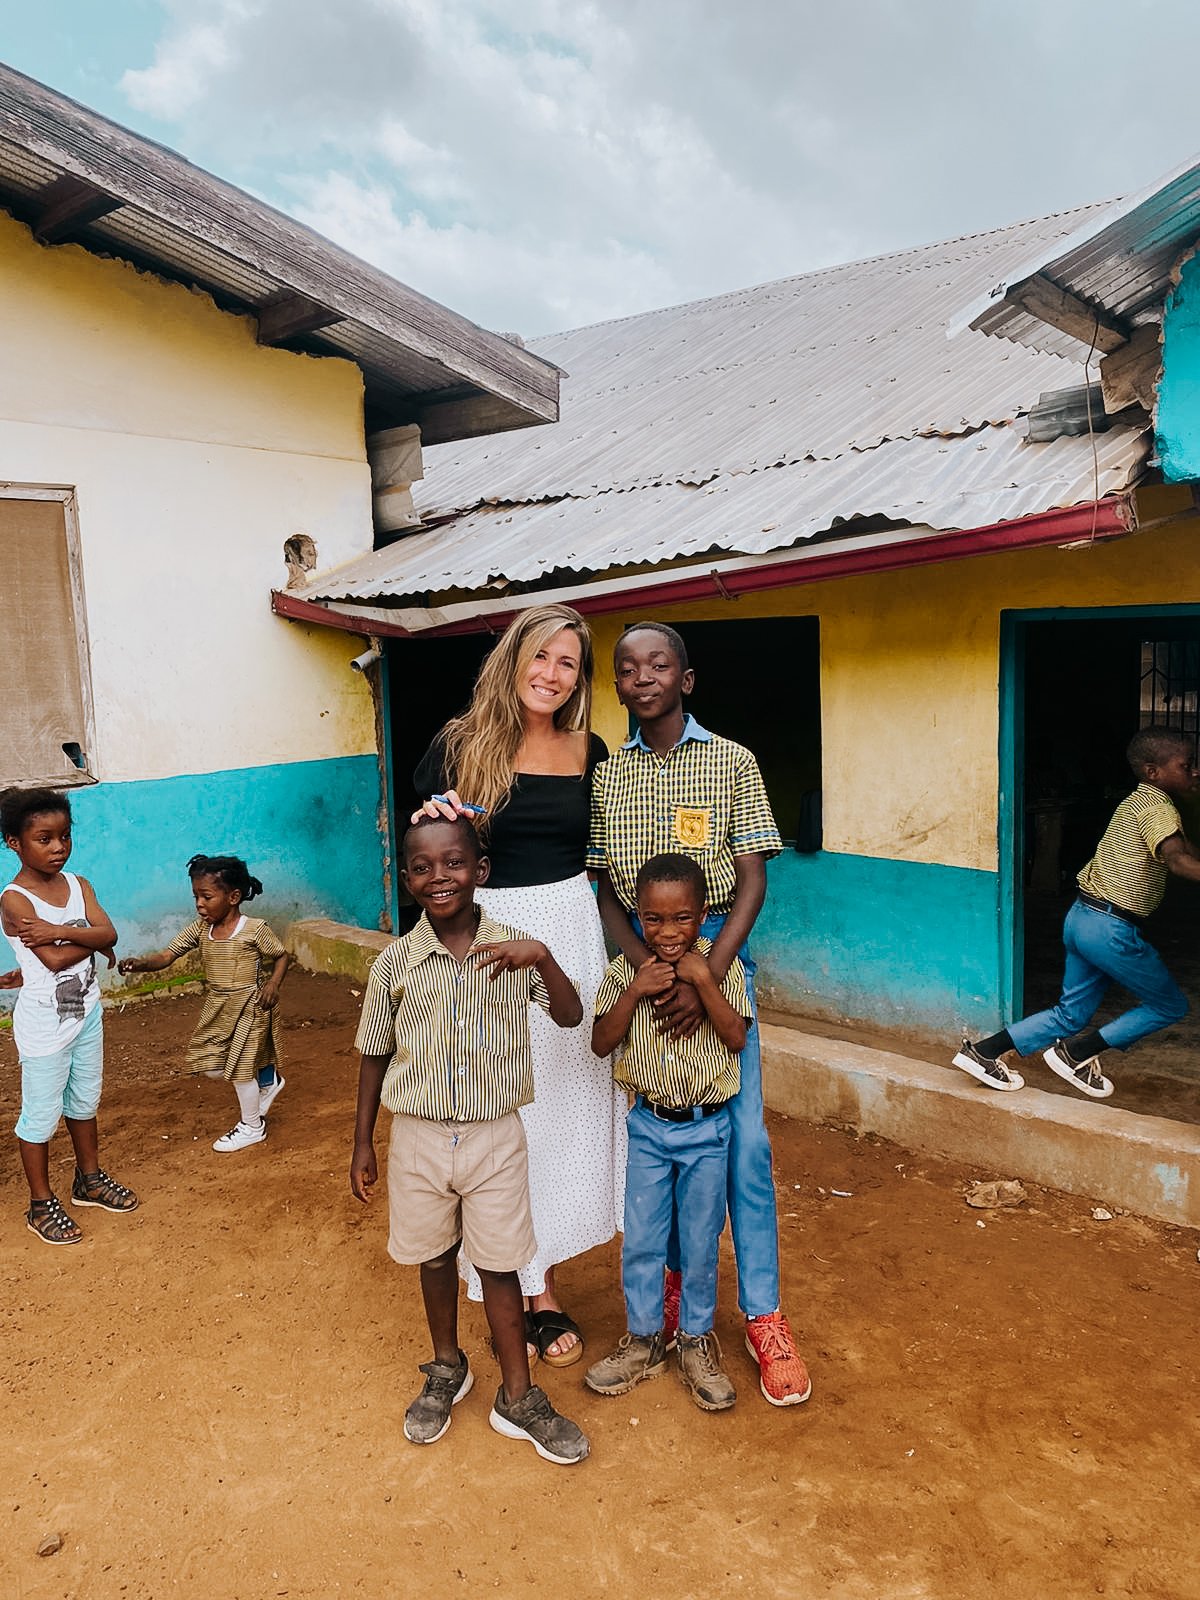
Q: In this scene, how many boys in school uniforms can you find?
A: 4